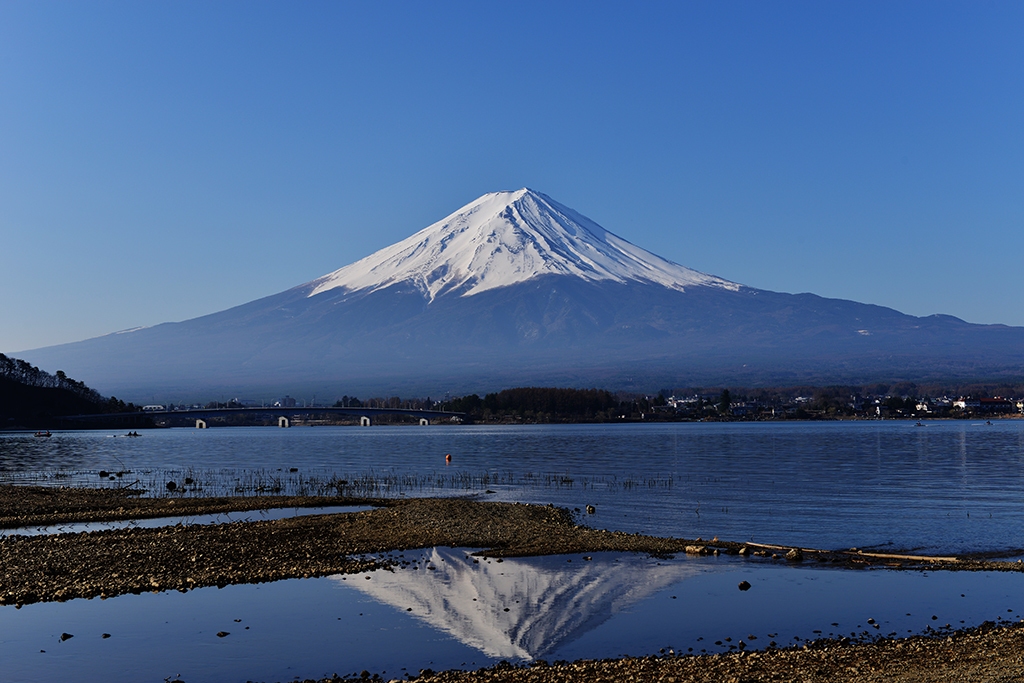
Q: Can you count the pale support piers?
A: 4